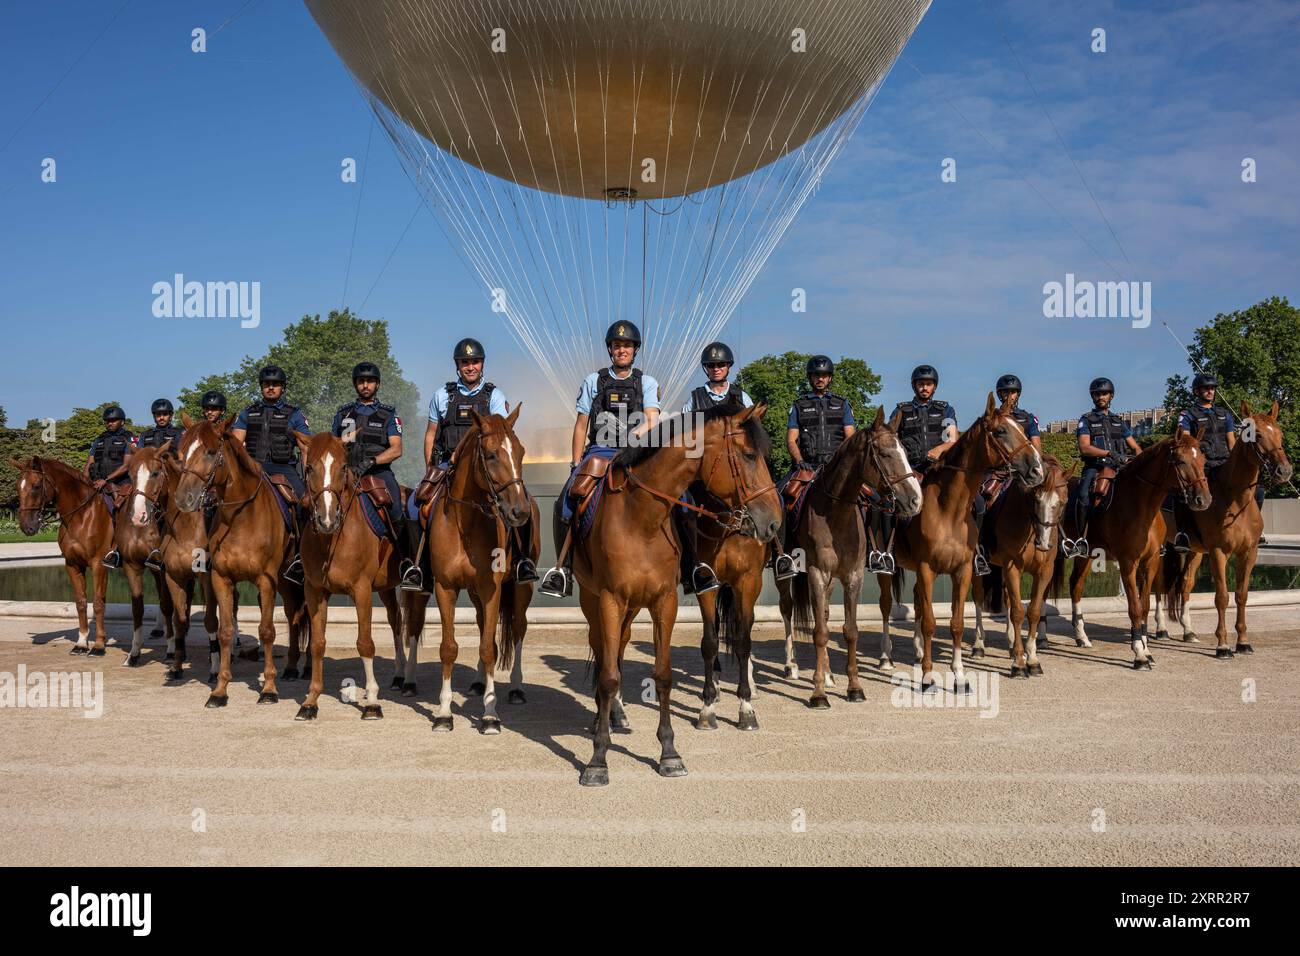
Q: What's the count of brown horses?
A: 13